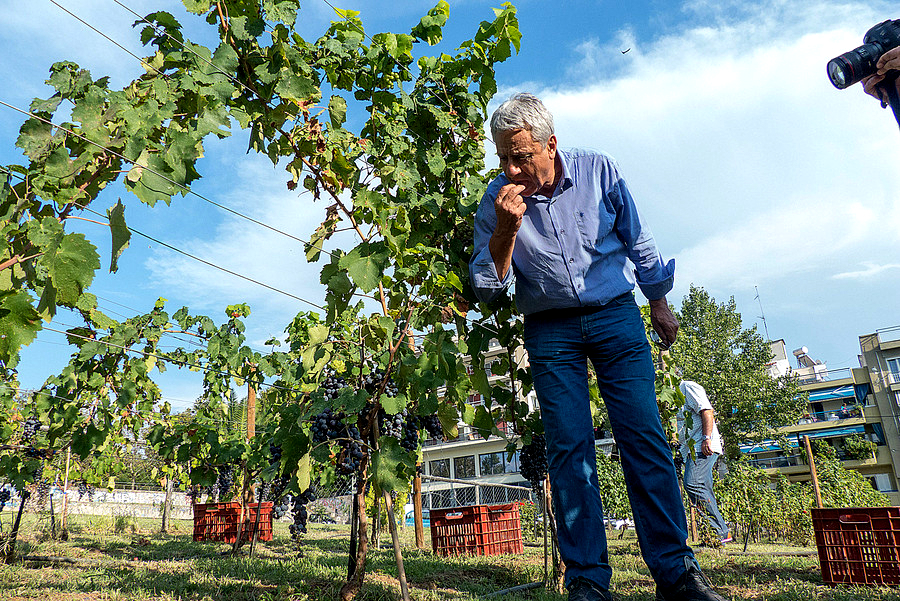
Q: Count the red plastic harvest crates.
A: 3